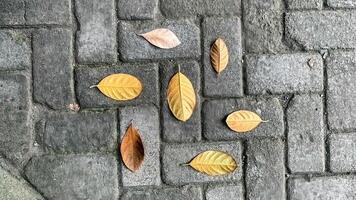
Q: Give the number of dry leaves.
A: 7